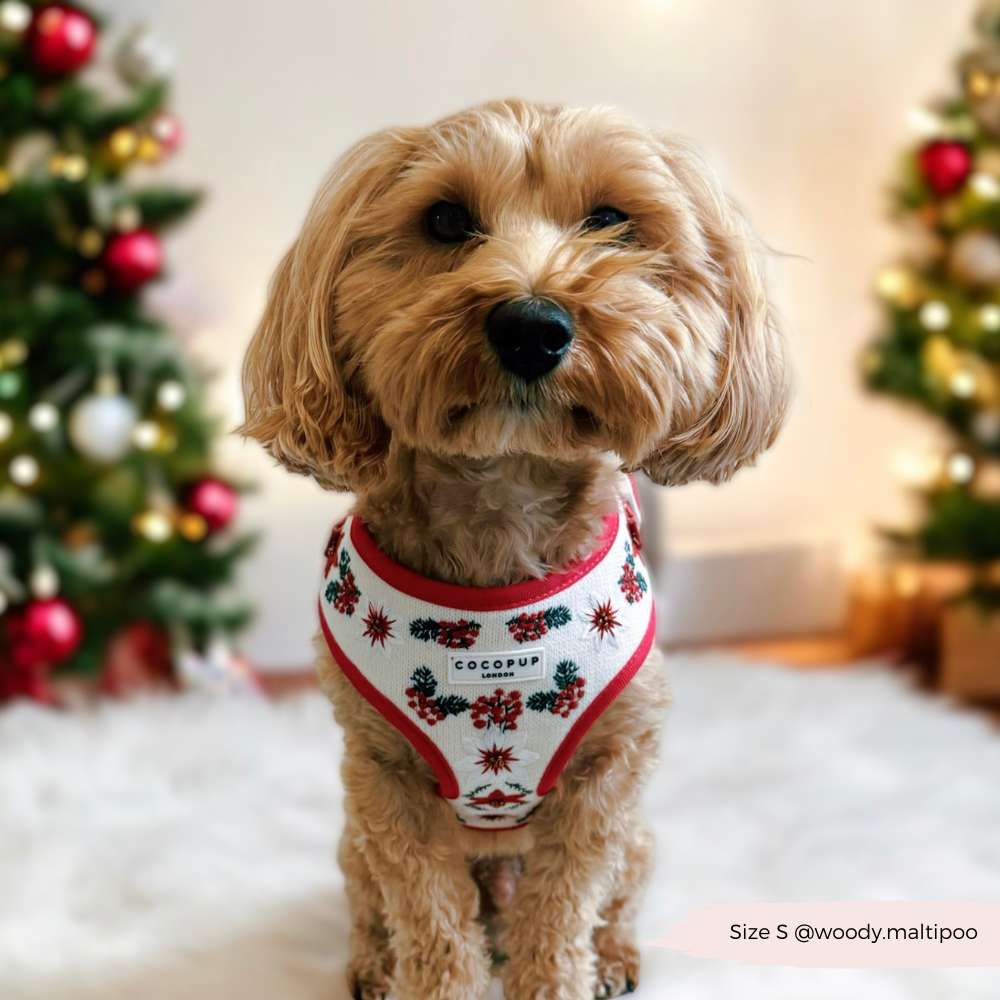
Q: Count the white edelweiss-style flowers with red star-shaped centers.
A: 3